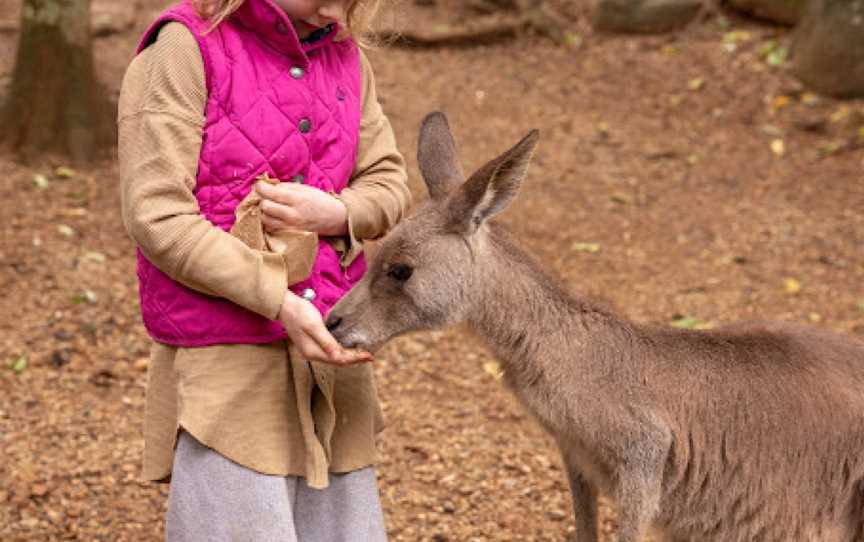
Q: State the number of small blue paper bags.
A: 0